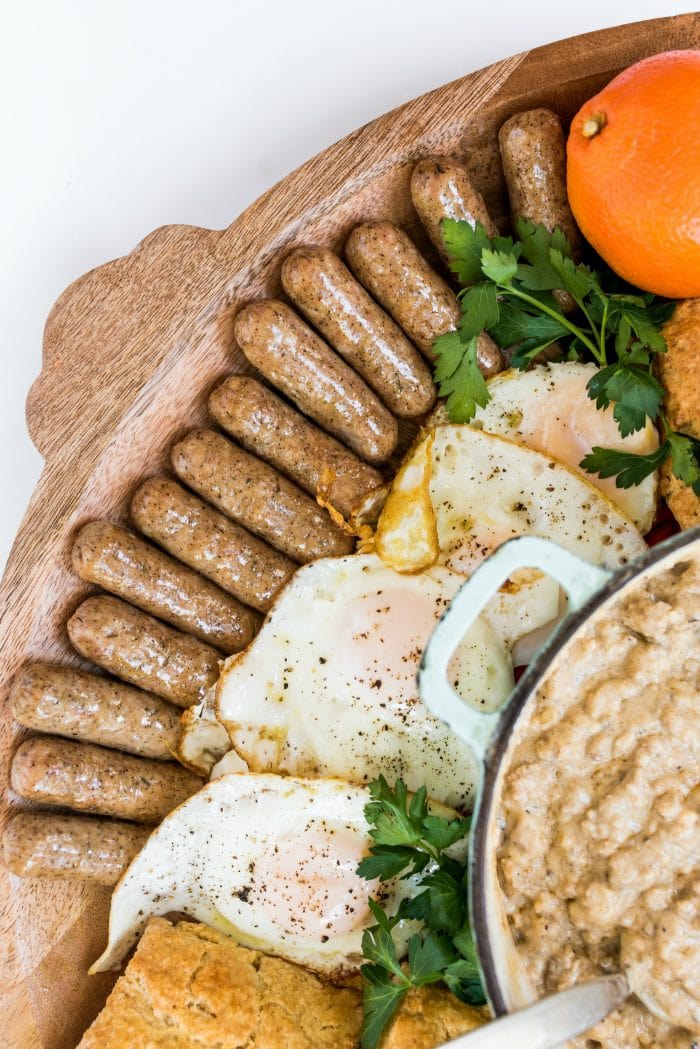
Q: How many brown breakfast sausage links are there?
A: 13